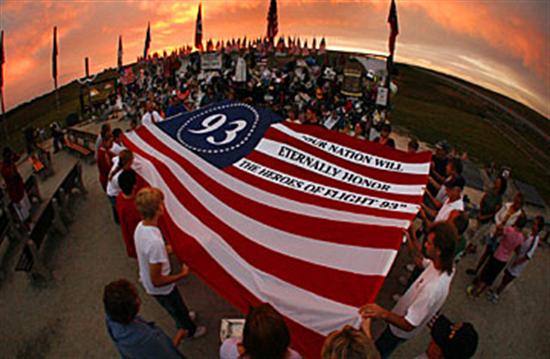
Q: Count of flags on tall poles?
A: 7